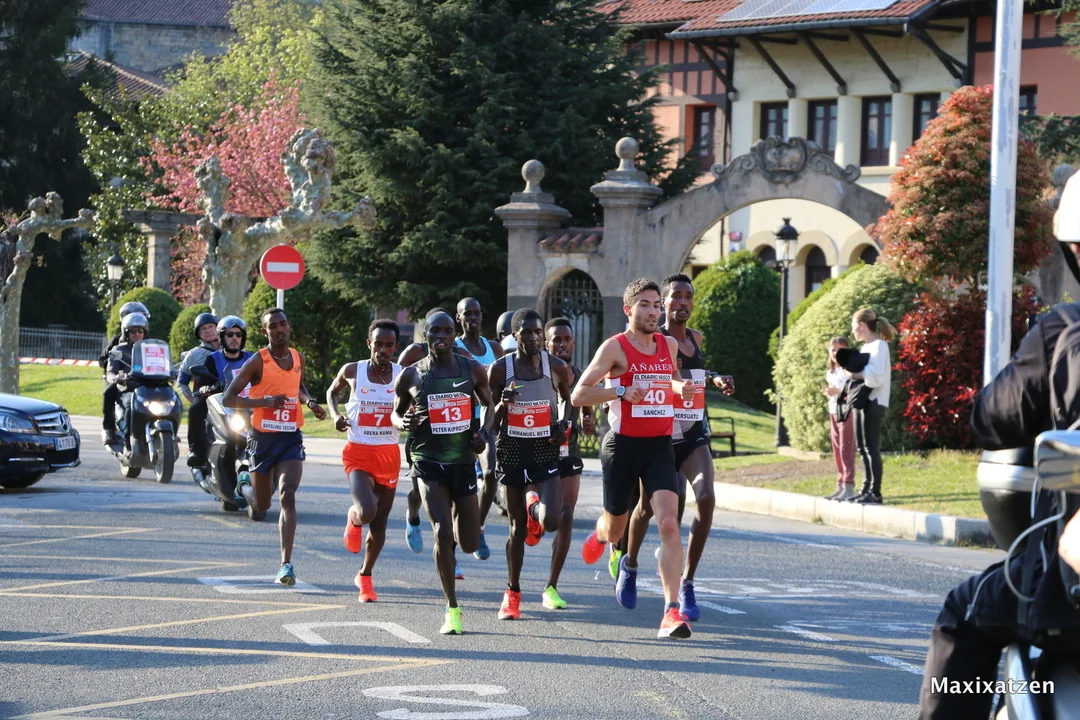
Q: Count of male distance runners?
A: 9